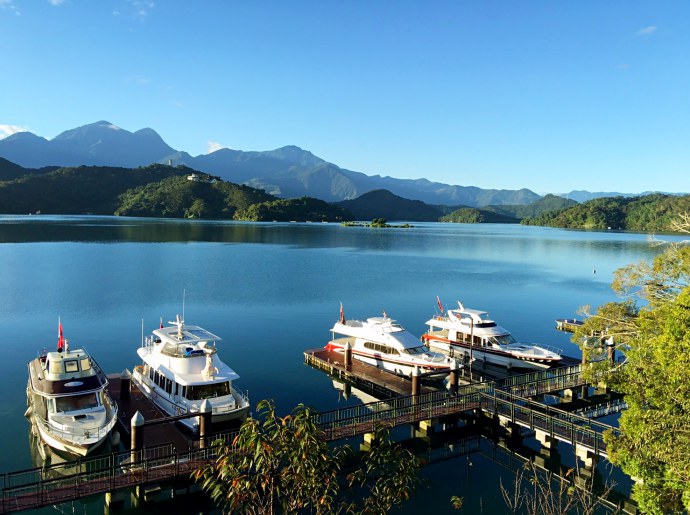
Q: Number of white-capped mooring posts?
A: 8